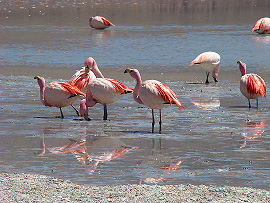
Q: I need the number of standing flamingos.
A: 6